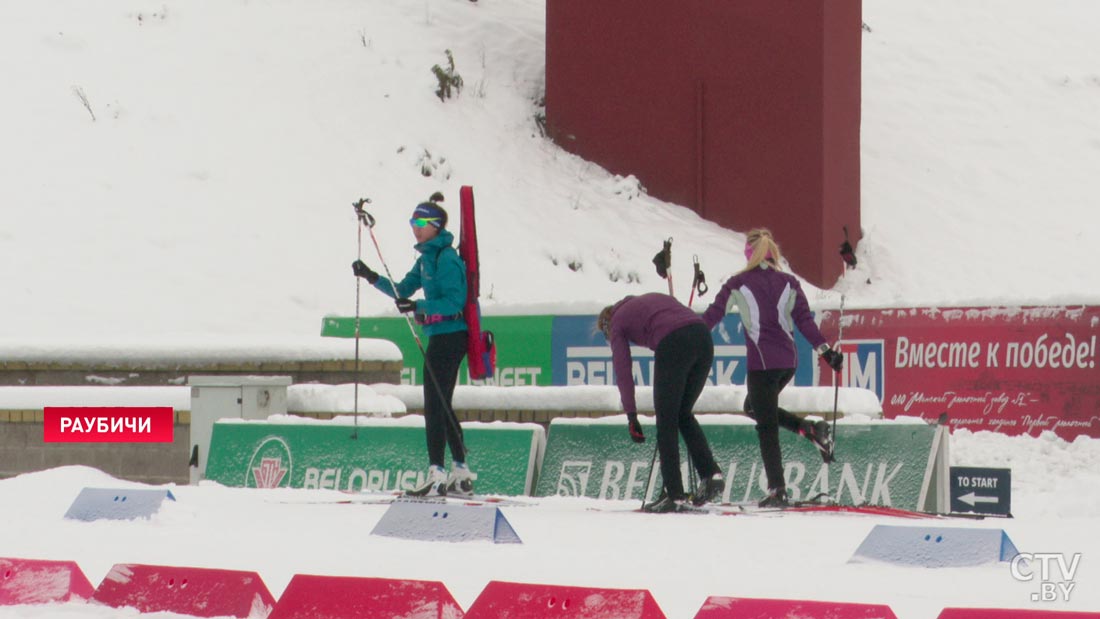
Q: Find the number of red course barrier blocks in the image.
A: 6